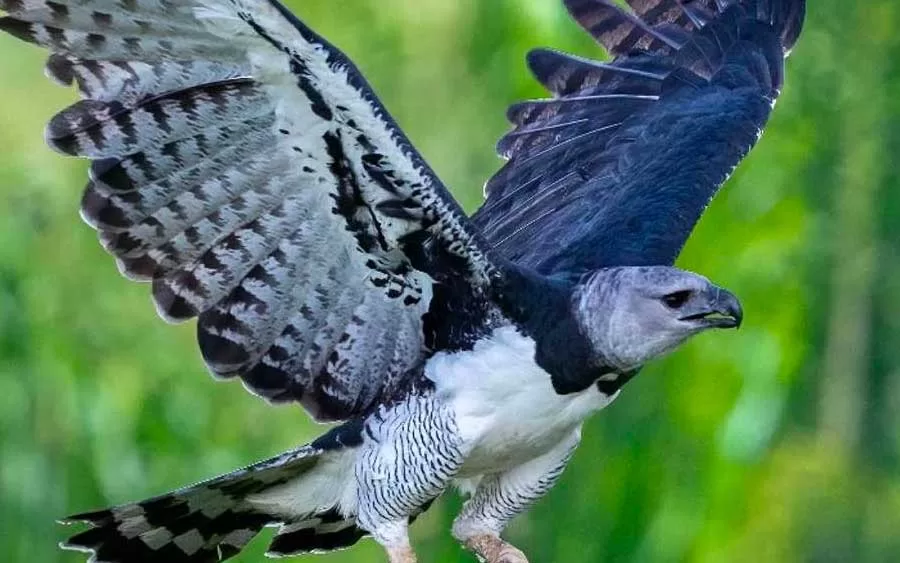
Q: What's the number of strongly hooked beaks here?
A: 1